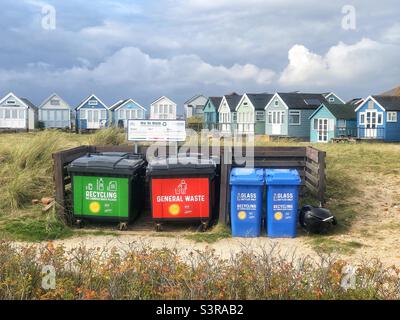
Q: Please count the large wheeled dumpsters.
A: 2